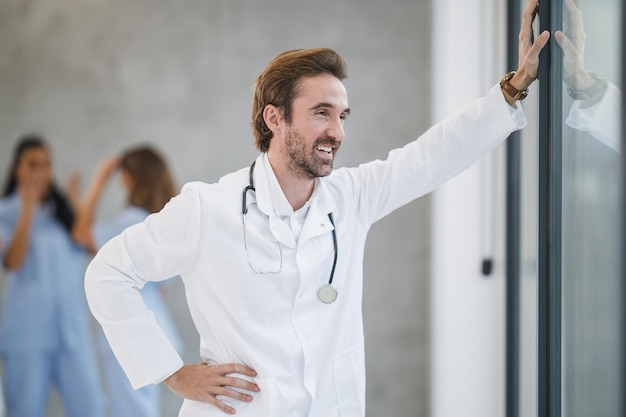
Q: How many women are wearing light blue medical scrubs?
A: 2